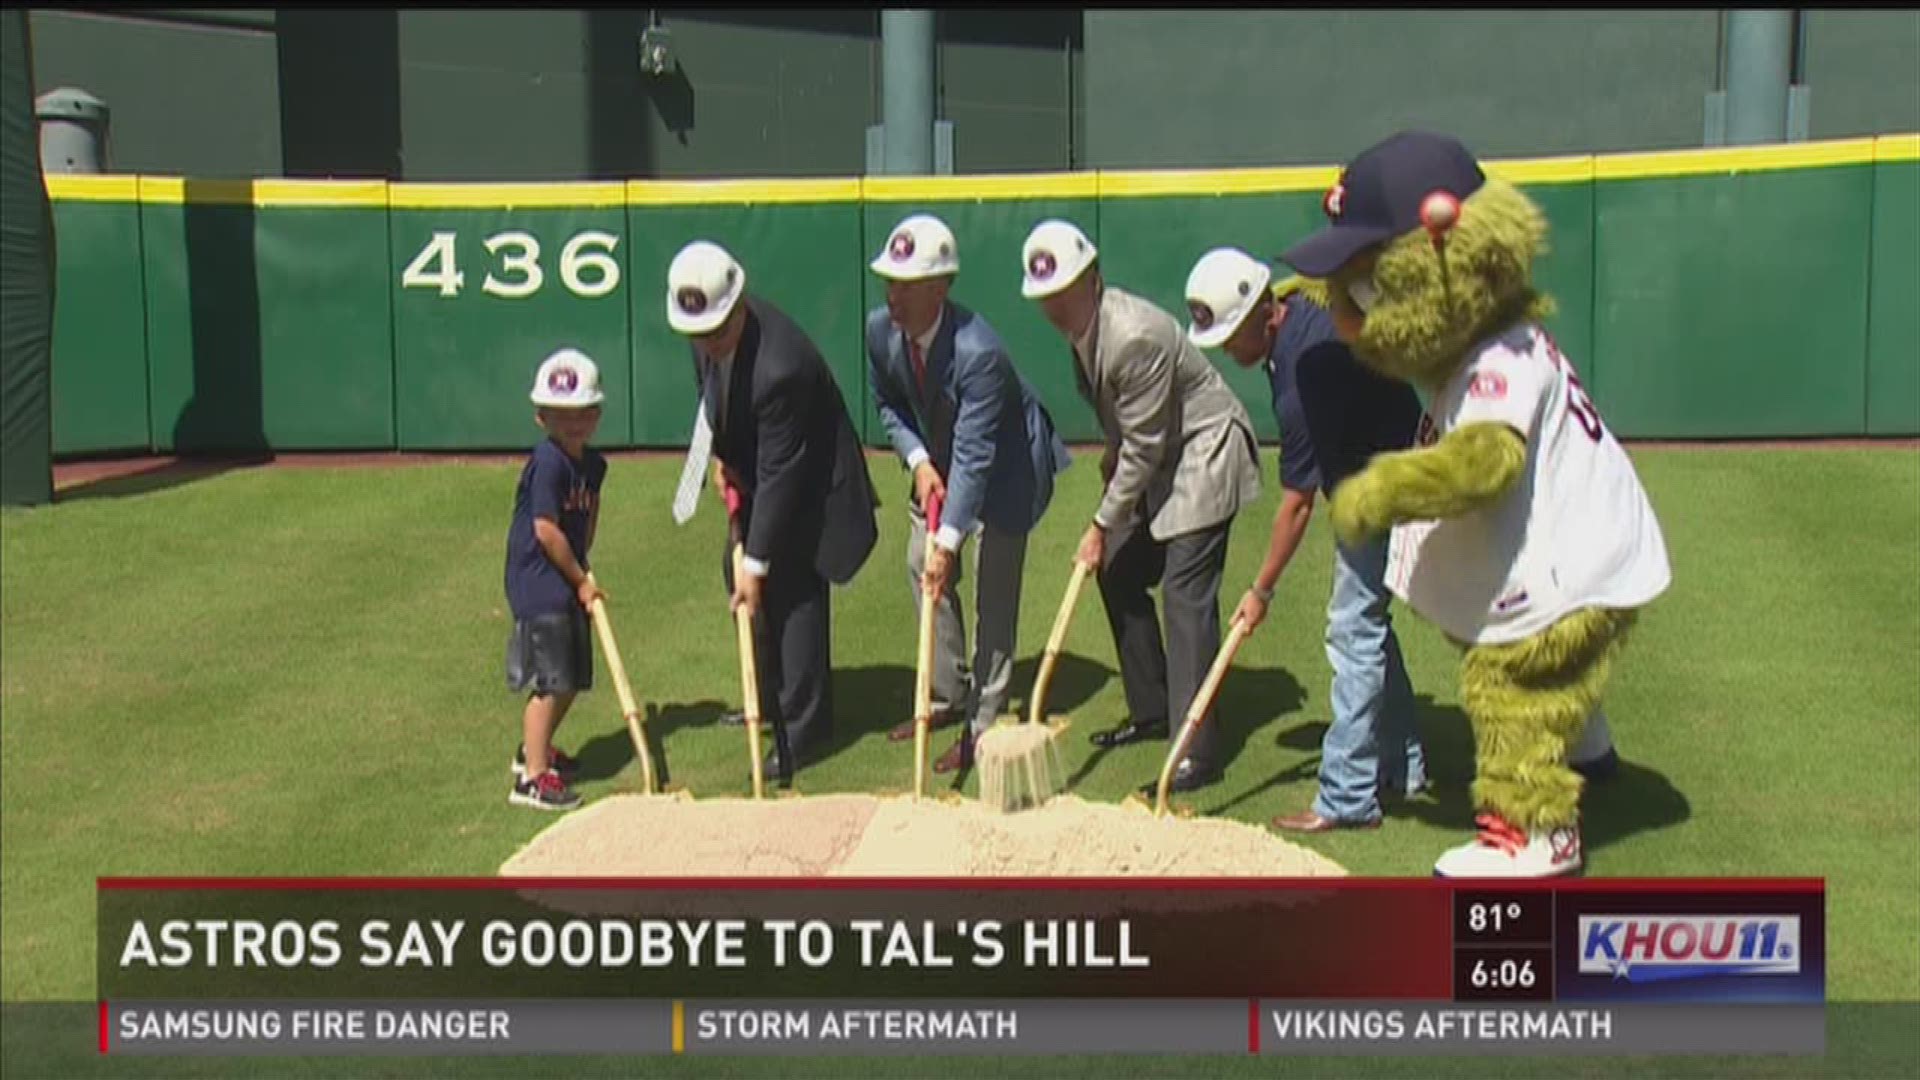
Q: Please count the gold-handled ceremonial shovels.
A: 5